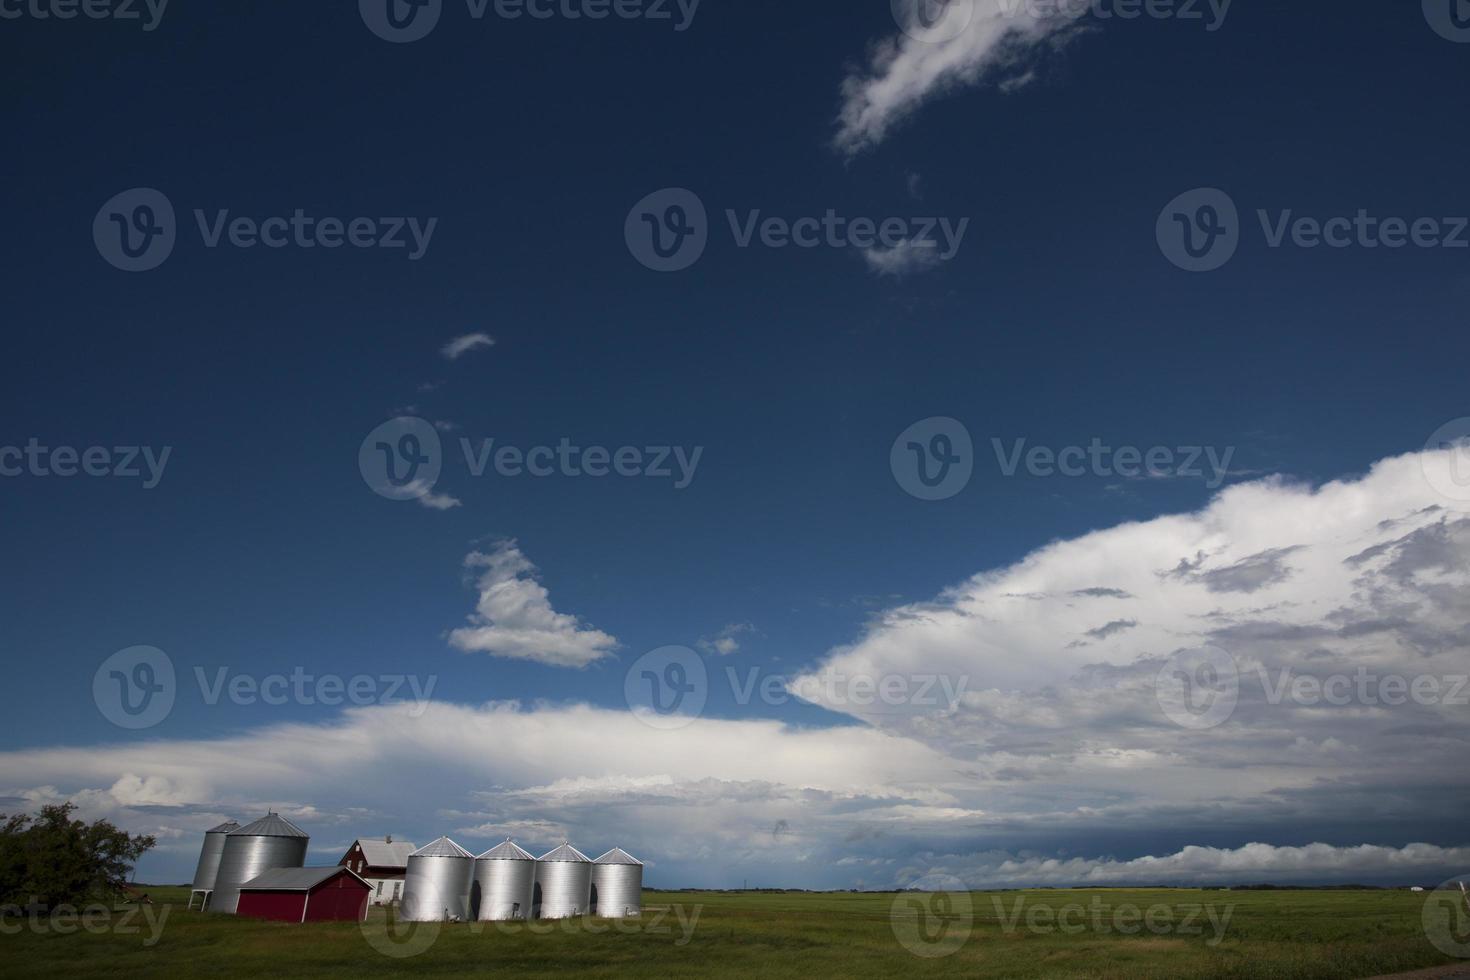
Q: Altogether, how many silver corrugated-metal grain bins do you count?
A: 6